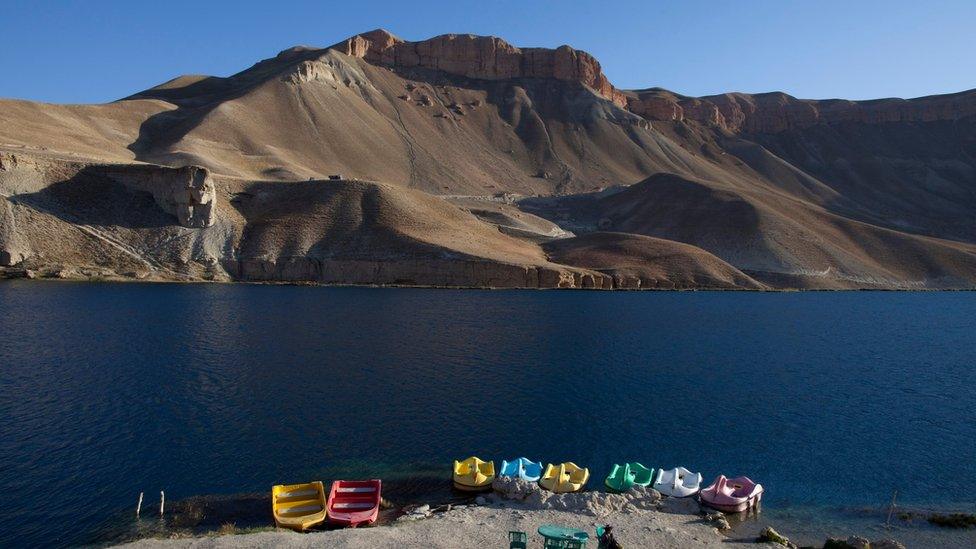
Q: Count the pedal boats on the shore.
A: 6